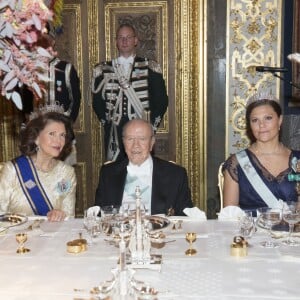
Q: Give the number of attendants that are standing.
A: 2